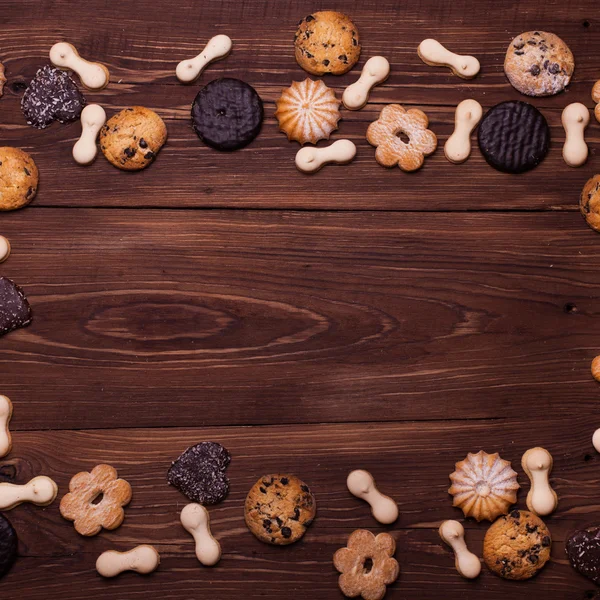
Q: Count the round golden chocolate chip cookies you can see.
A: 7